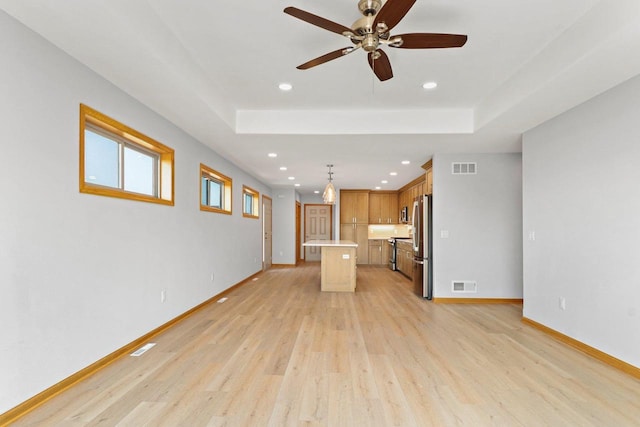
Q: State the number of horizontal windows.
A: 3